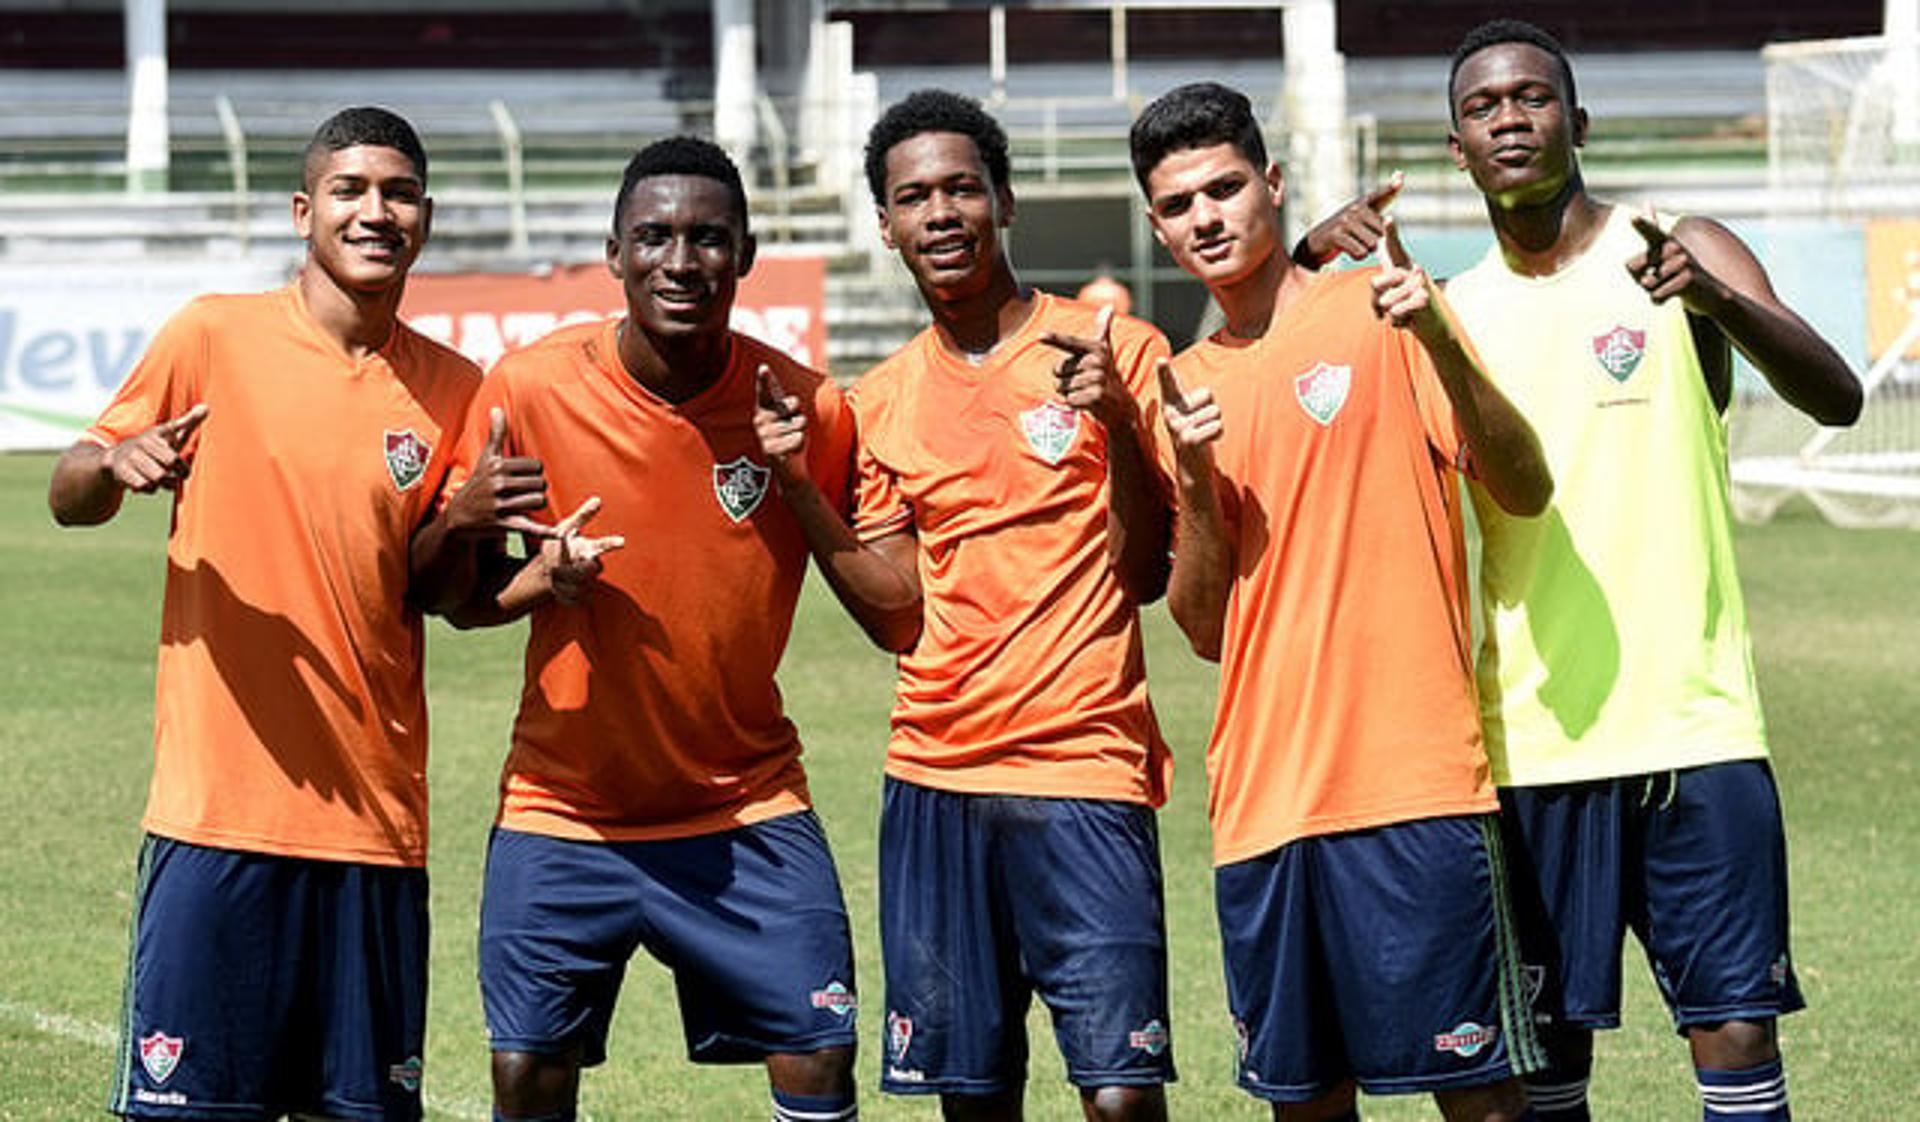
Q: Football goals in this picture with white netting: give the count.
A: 1